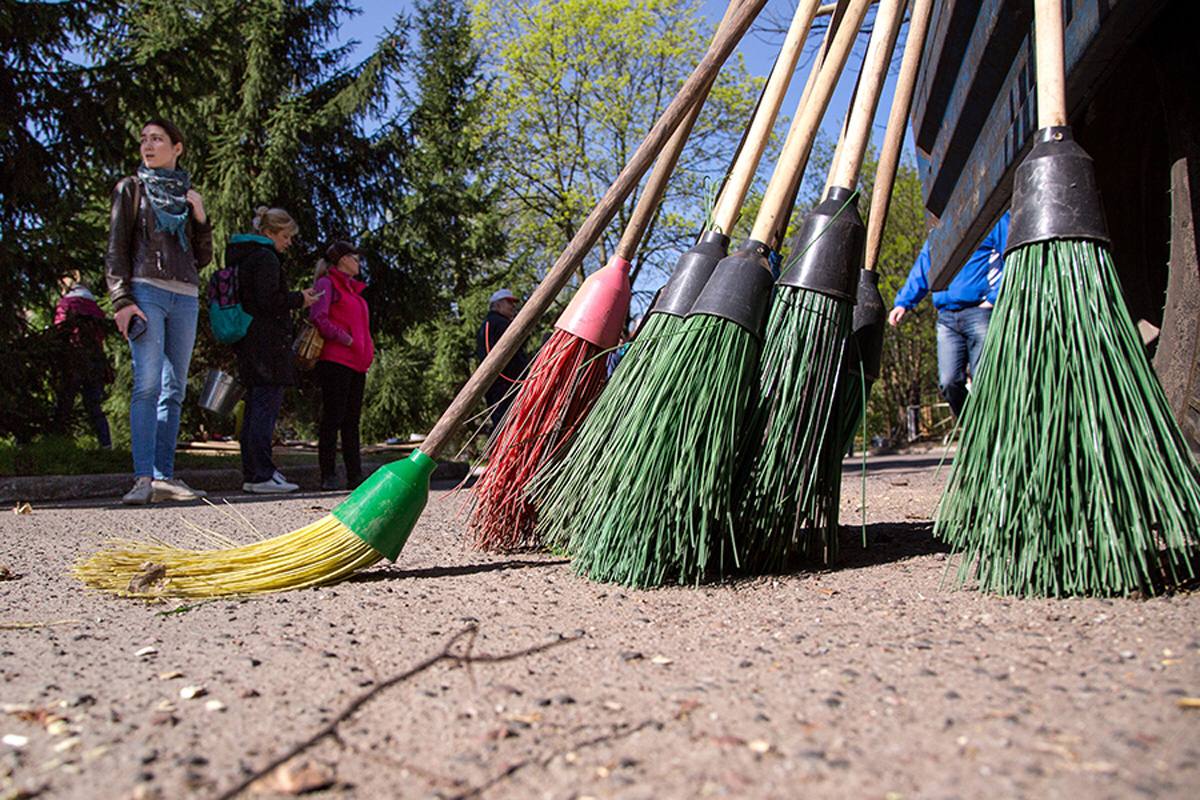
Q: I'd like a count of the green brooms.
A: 5